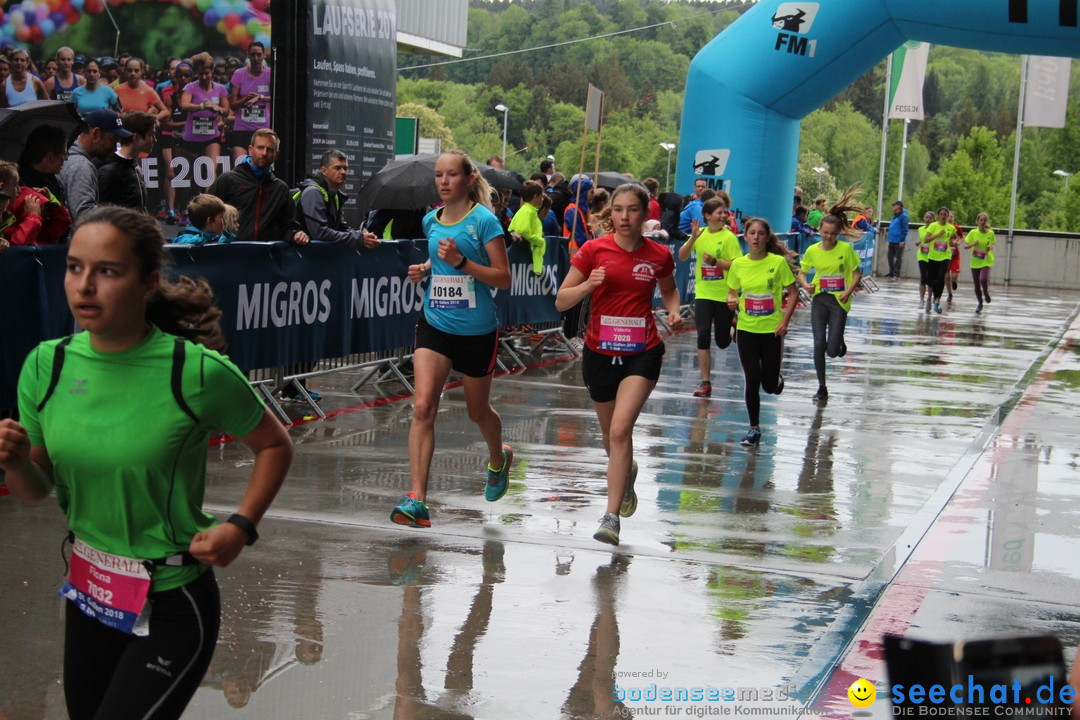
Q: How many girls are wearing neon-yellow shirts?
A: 6